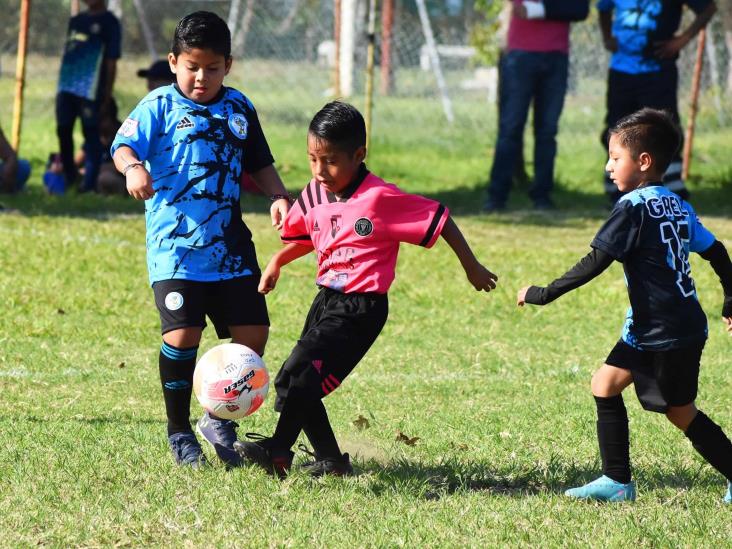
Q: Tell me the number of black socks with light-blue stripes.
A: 1